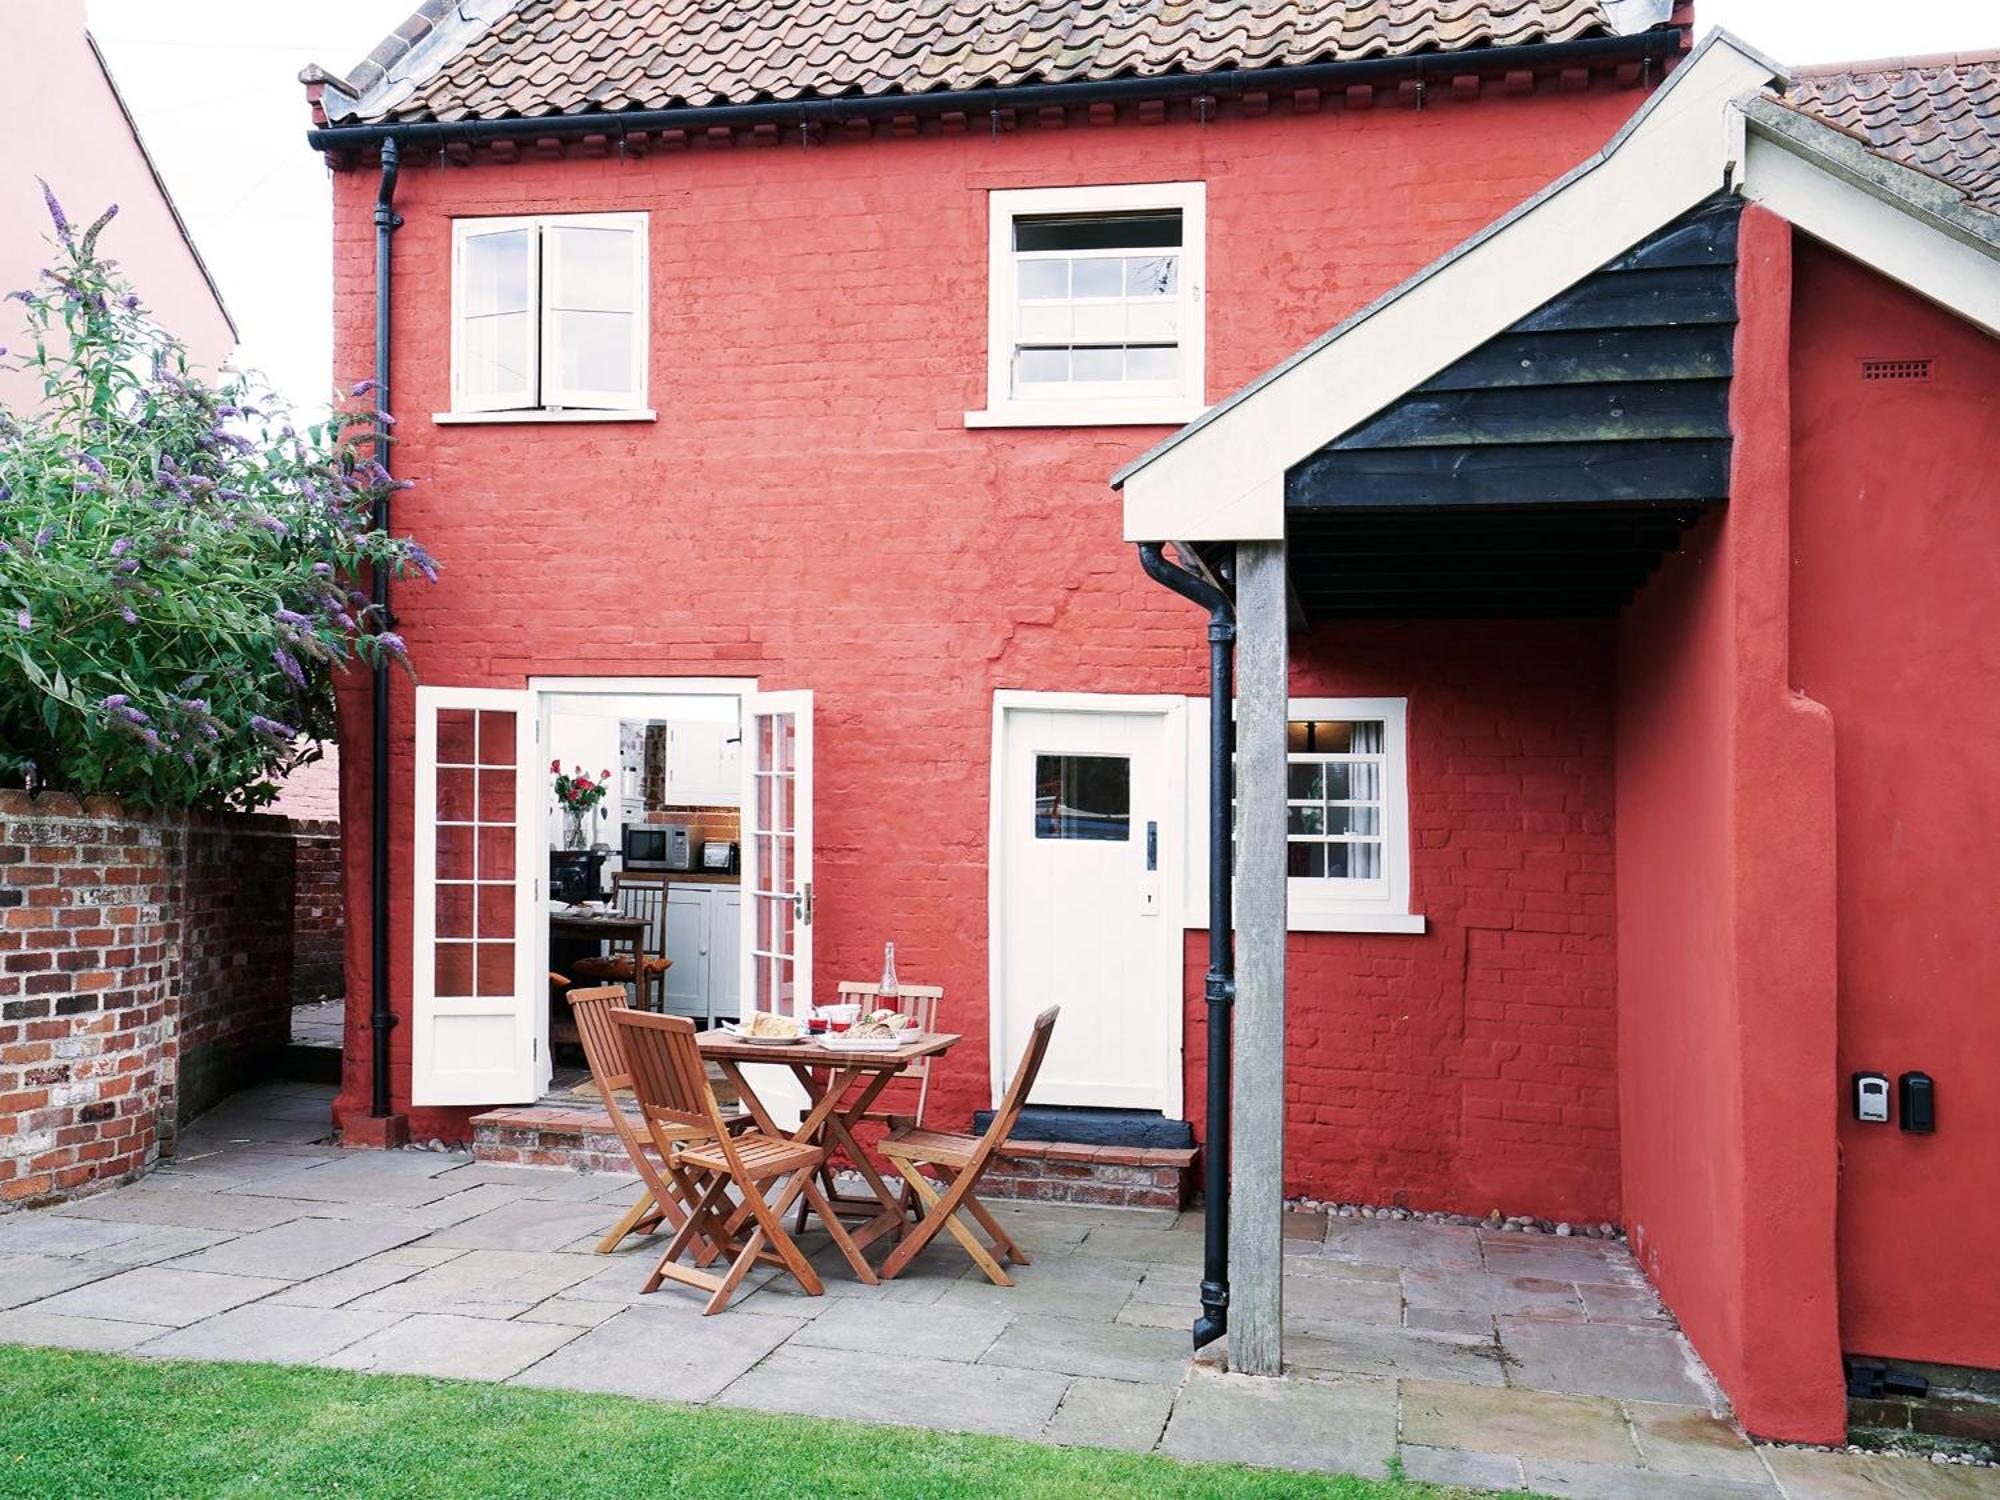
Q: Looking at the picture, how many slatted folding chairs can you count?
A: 4